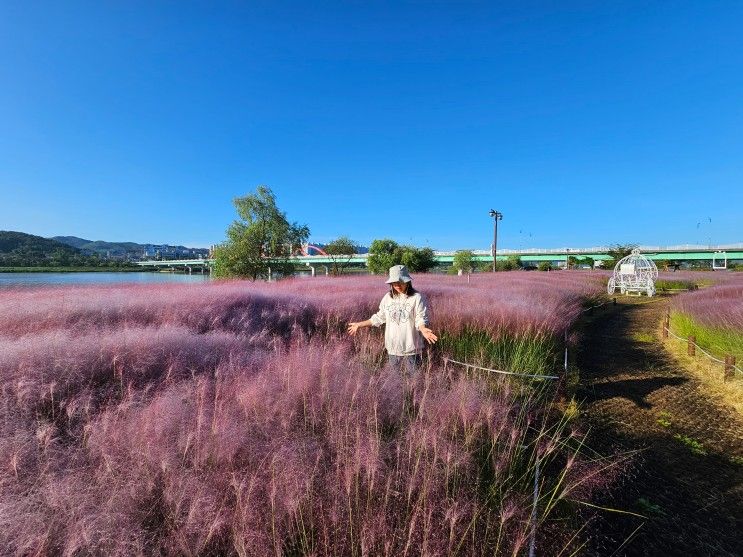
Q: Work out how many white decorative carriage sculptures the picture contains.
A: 1